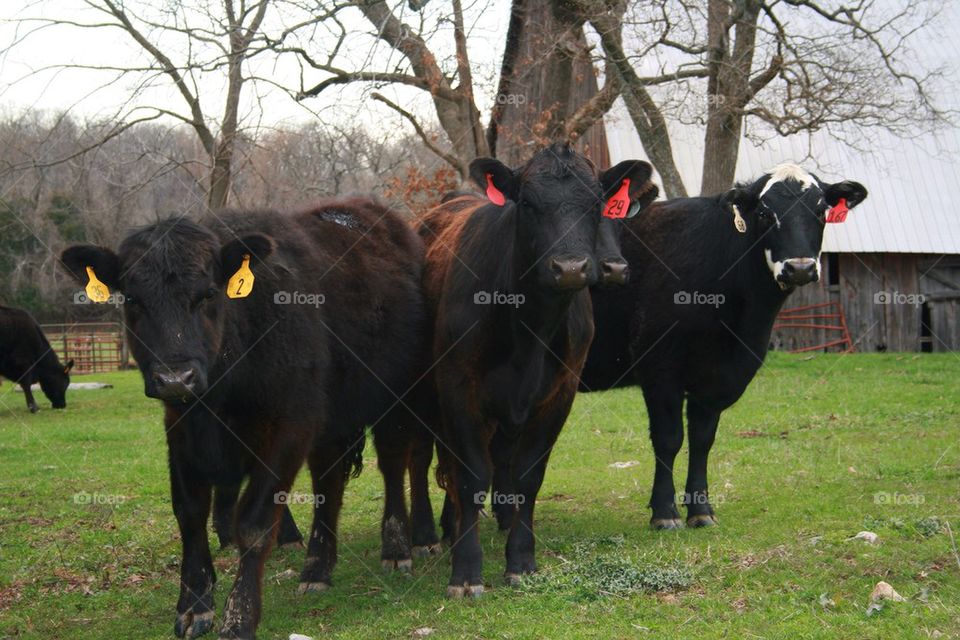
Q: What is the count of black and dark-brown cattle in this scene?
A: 5